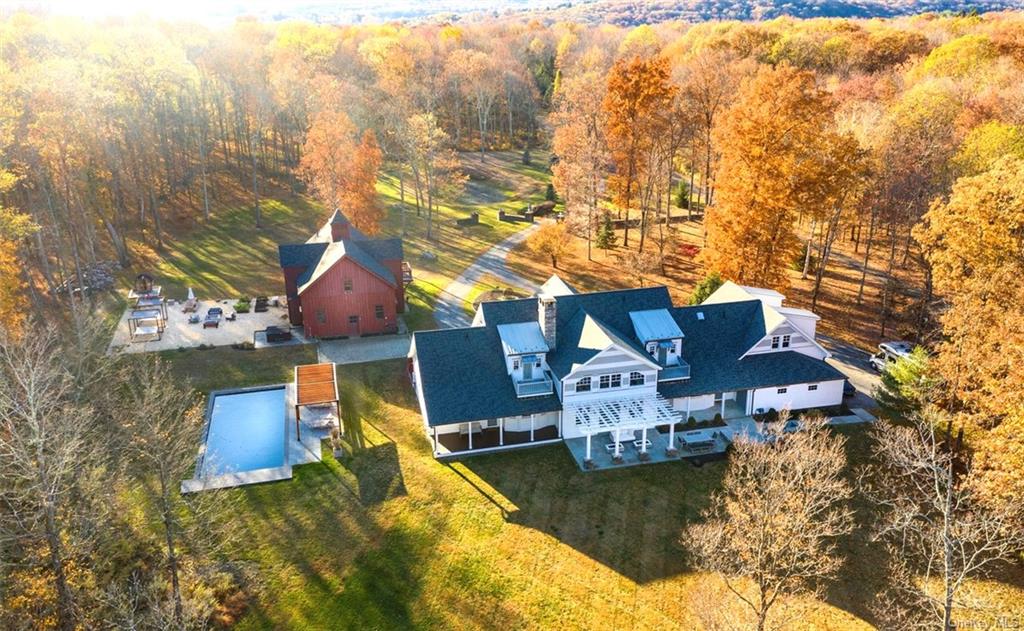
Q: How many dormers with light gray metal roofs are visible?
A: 2